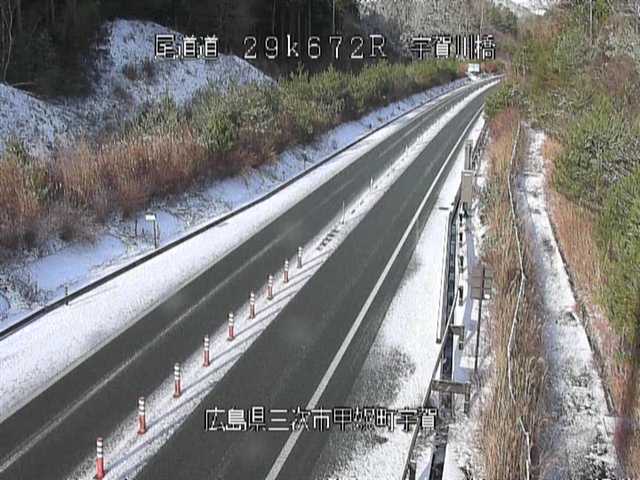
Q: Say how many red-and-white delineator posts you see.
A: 9